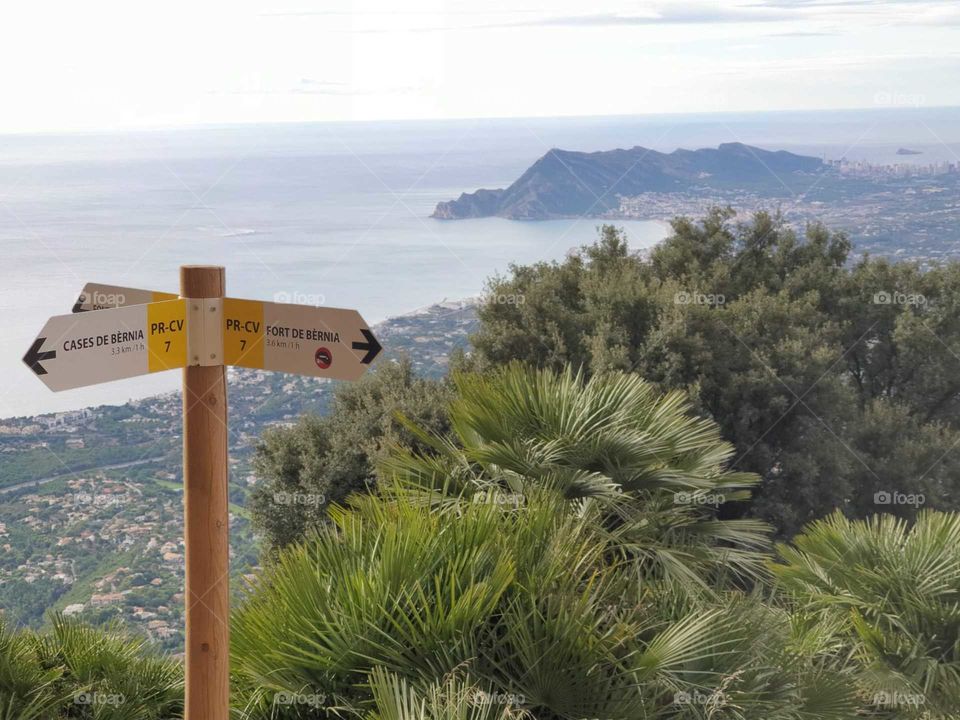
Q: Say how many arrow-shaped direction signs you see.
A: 3